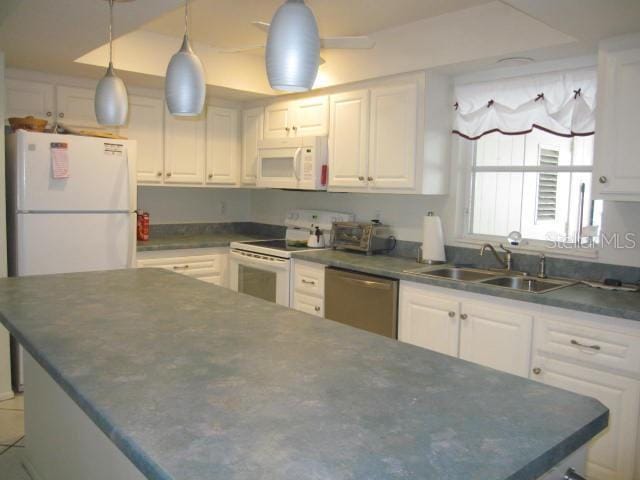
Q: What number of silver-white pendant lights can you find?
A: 3